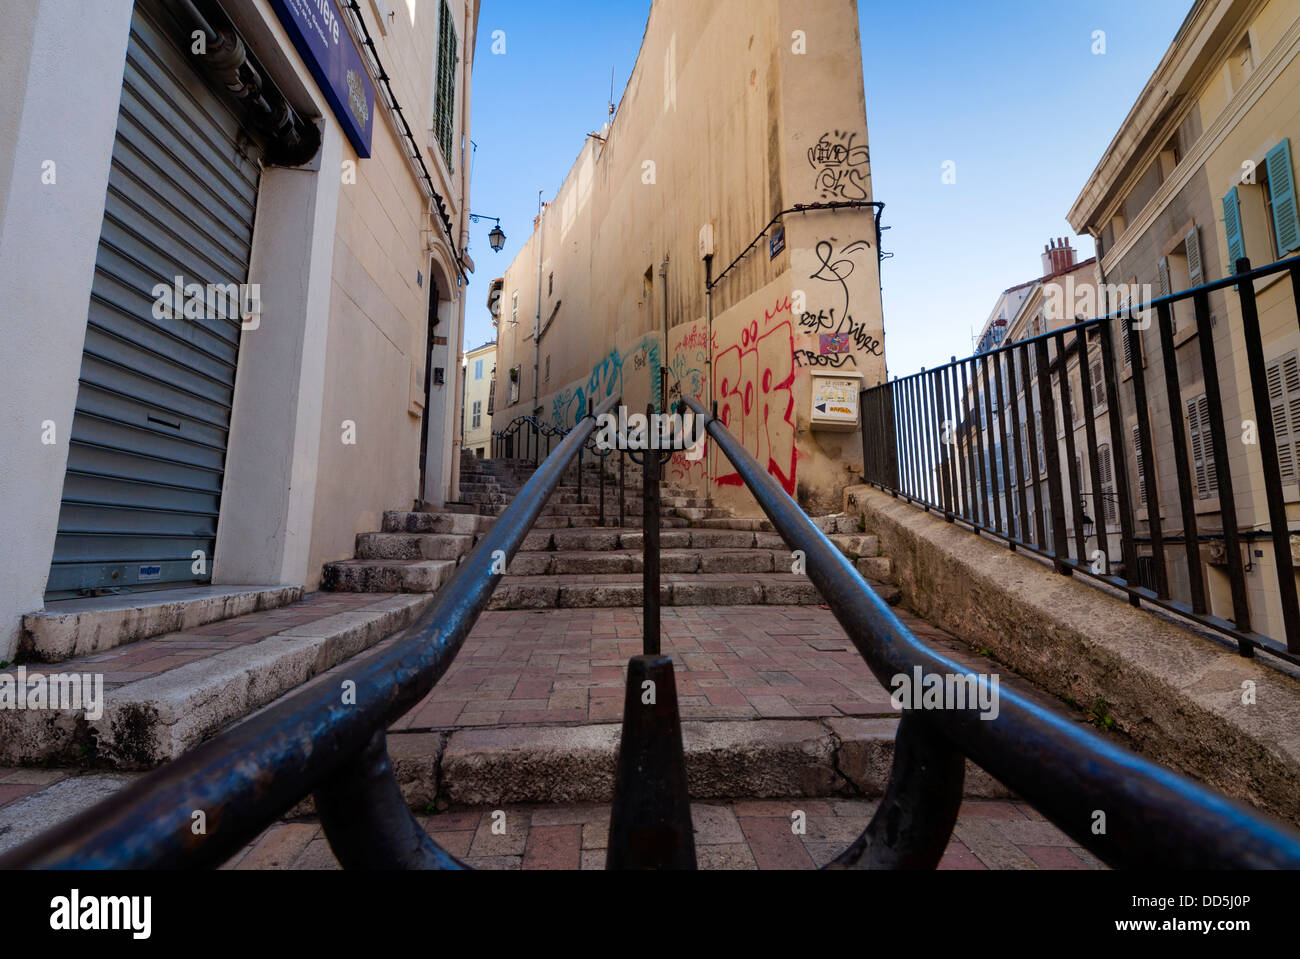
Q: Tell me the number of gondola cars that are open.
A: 0